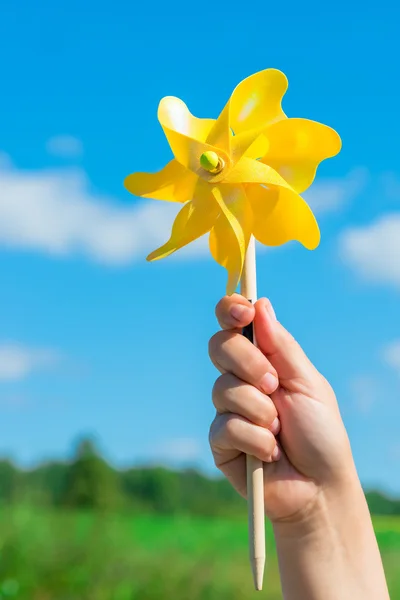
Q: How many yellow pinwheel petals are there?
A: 7